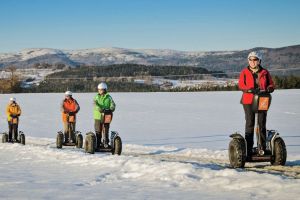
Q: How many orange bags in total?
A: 4